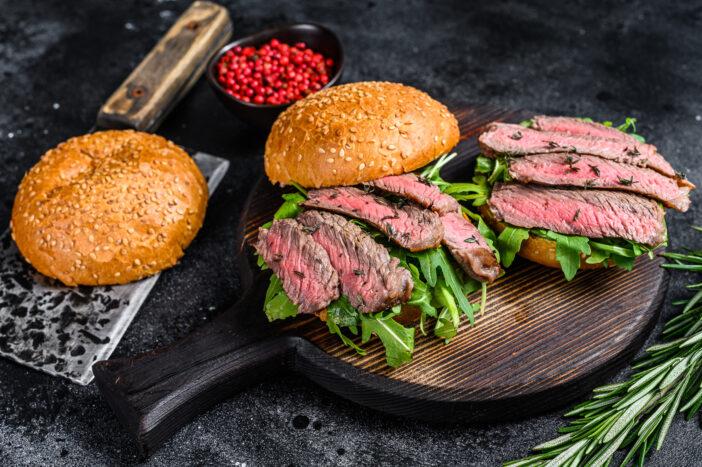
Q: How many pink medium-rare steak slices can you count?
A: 9